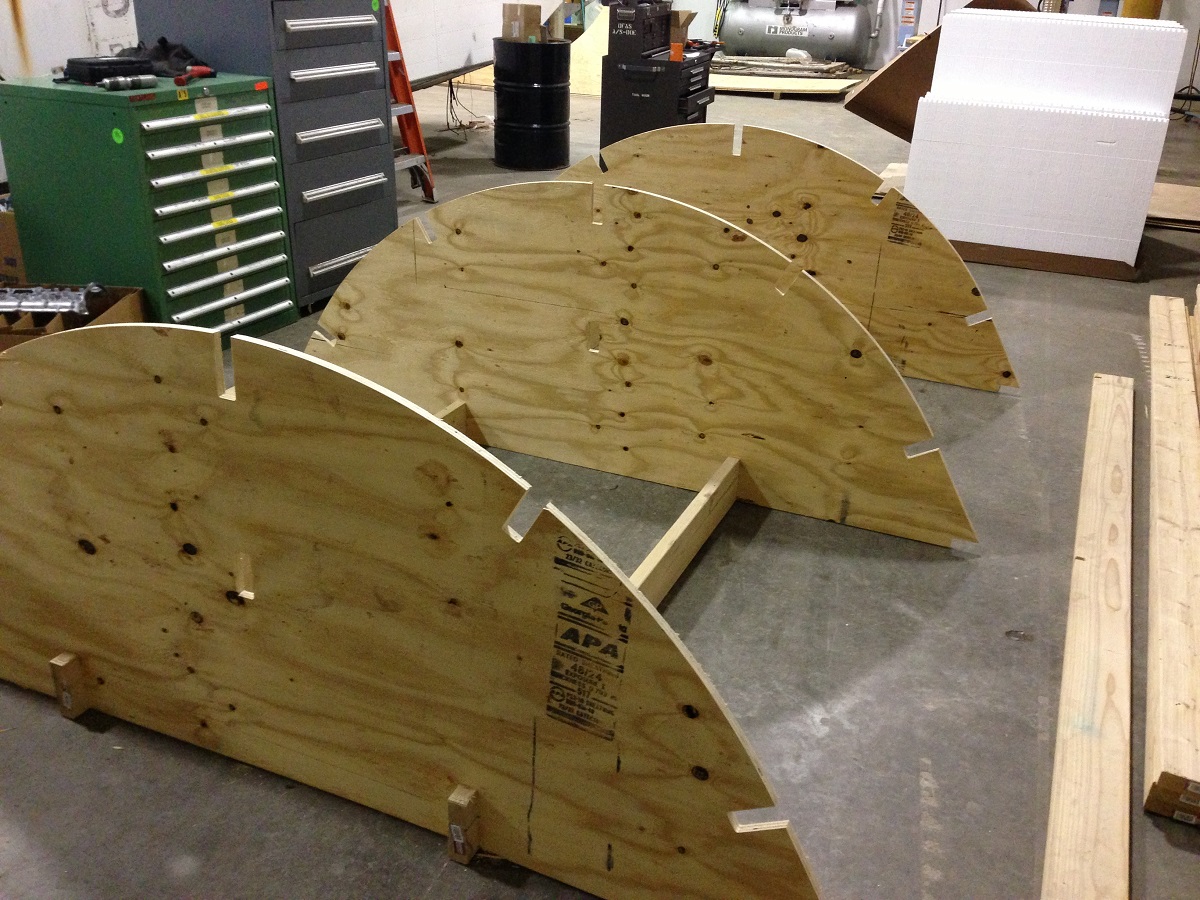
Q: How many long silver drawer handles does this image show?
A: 14